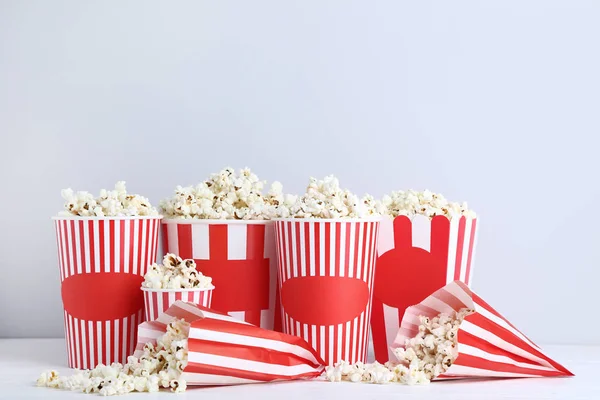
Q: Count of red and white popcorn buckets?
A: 5